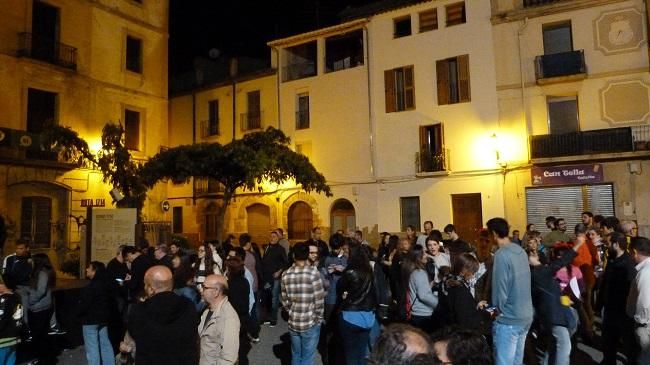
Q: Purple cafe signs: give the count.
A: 1